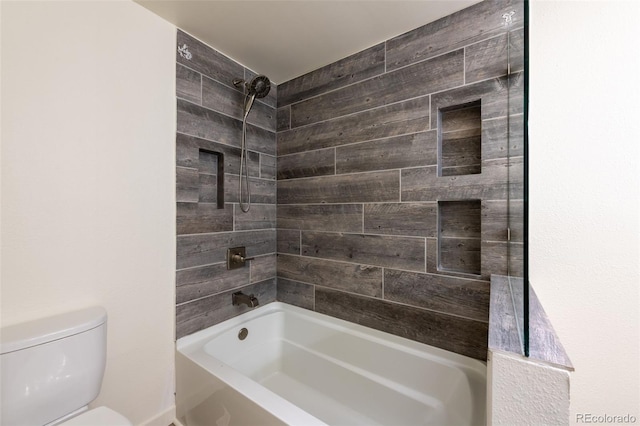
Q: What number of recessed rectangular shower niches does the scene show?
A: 3